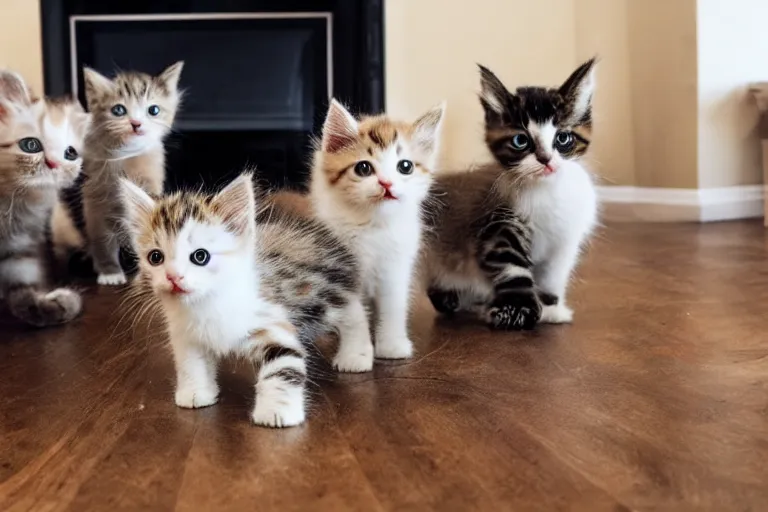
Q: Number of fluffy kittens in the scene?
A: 5